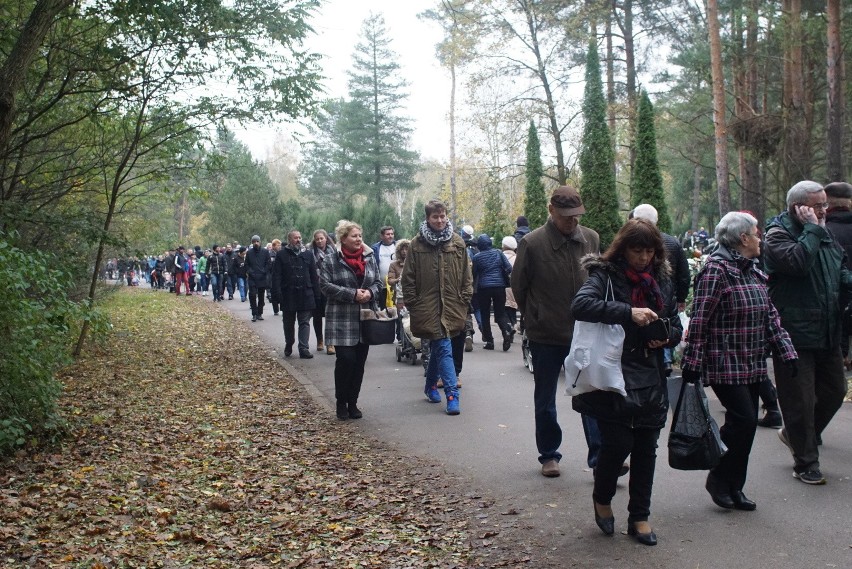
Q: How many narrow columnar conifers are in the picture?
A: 3